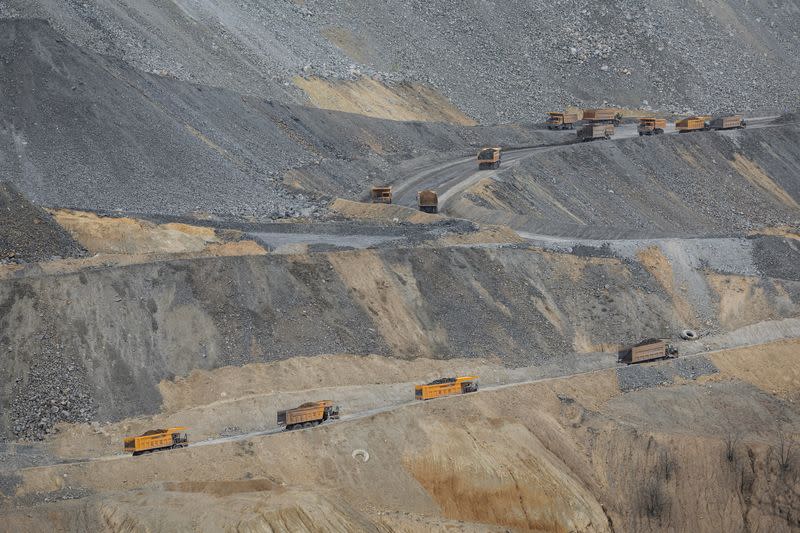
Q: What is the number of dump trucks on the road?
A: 13